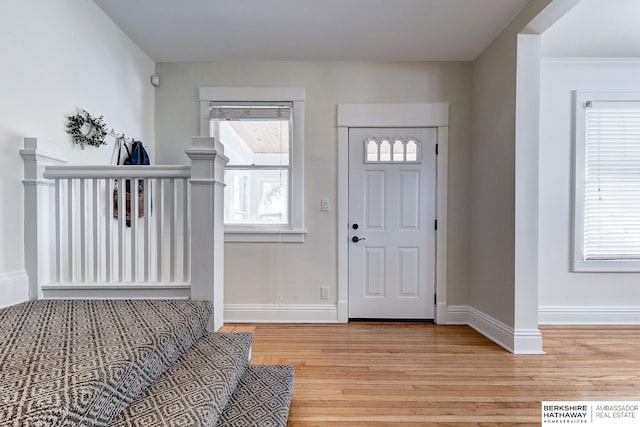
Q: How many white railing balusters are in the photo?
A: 11